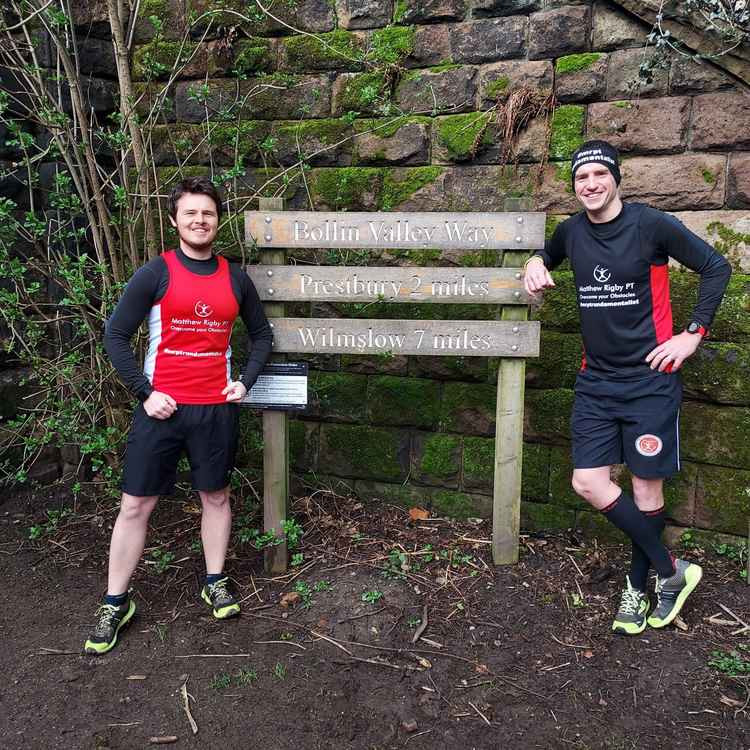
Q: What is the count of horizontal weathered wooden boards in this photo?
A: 3